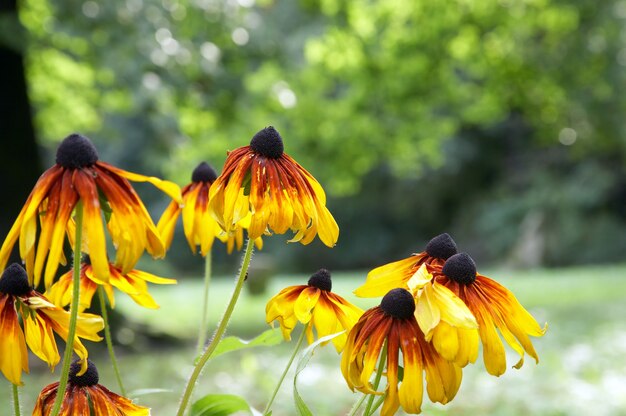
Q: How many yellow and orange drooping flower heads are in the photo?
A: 10